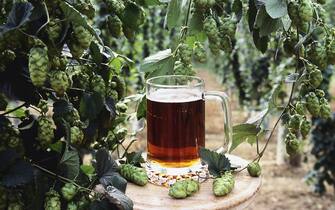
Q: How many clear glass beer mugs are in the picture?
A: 1